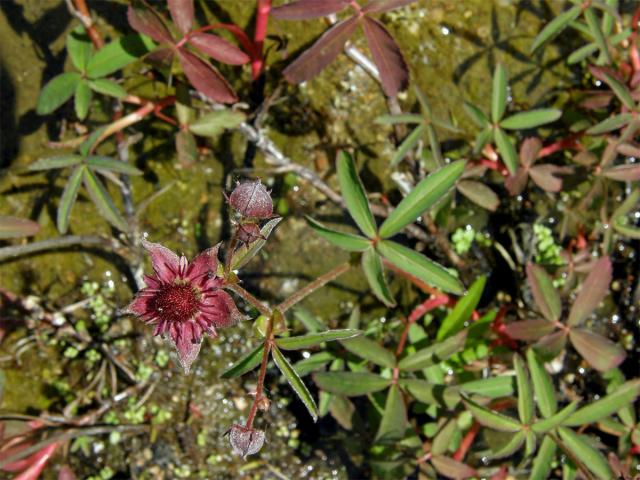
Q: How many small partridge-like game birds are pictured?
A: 0